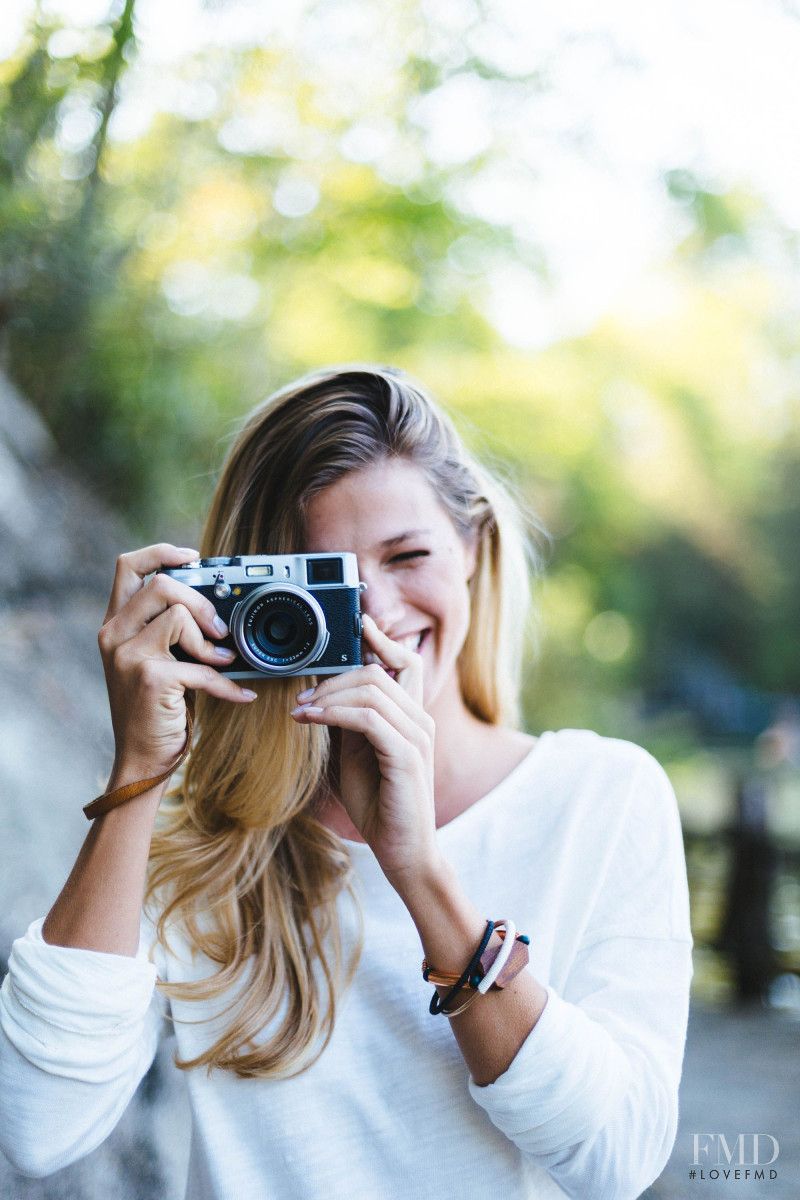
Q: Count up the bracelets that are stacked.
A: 3